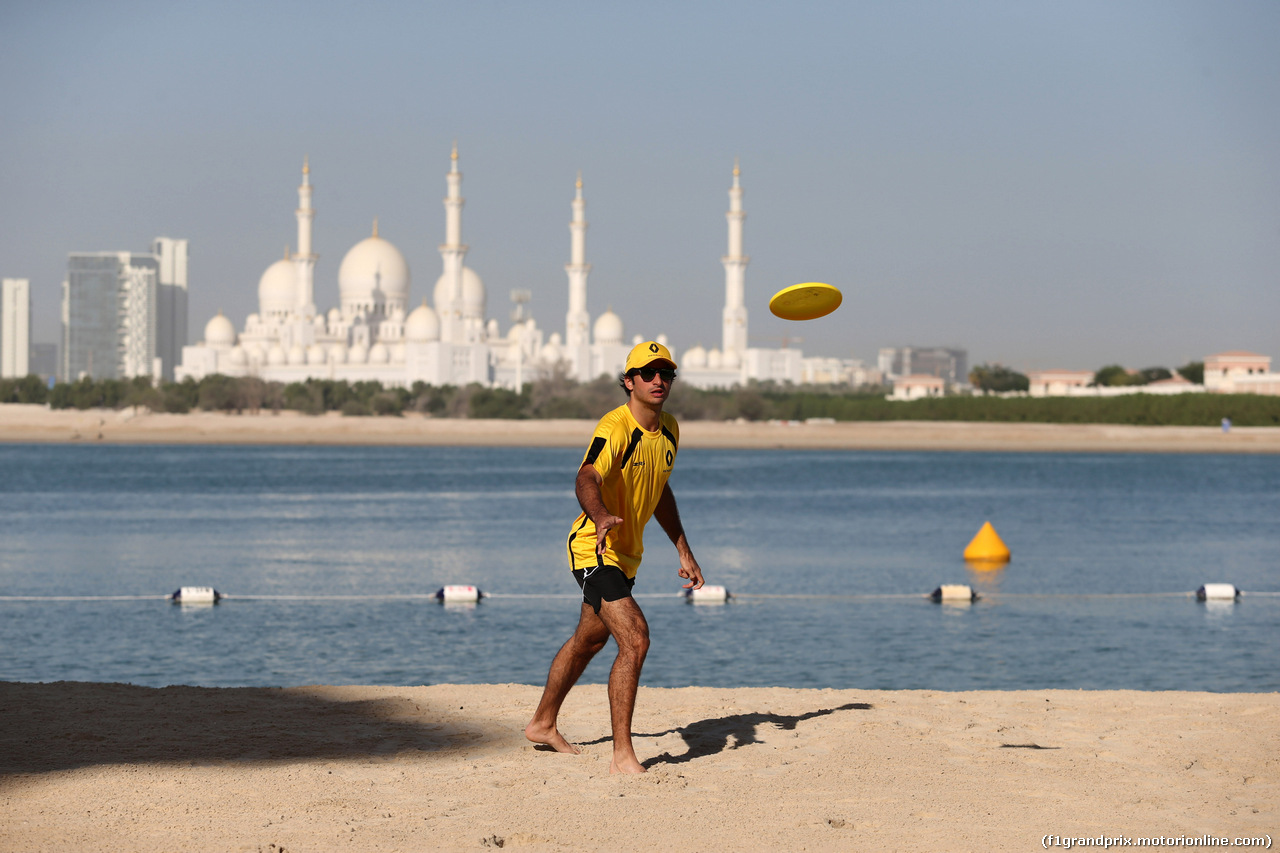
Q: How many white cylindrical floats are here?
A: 5